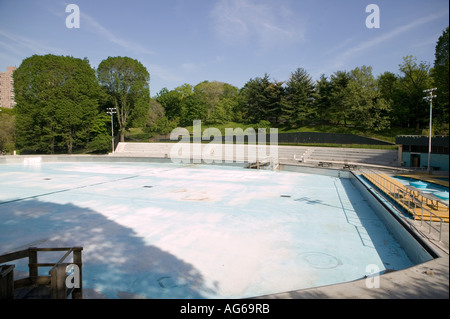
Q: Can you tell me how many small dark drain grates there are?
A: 3